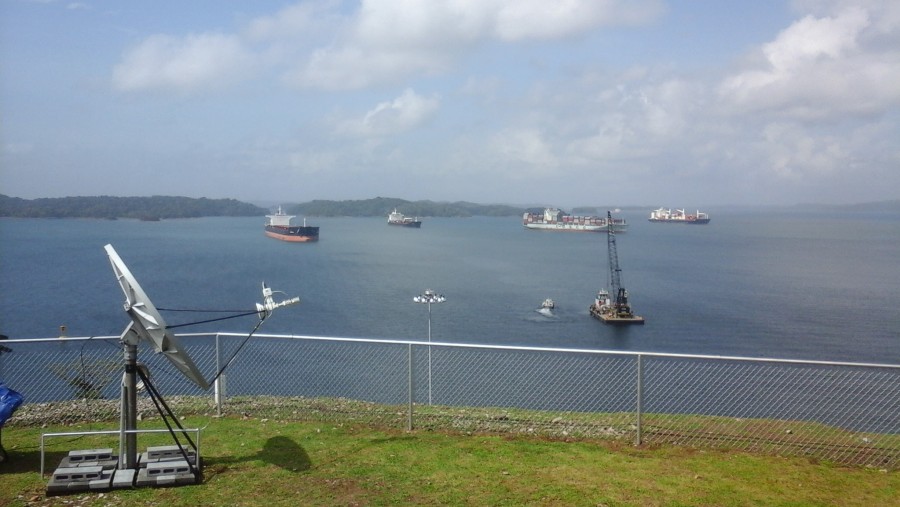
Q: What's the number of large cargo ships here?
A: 4